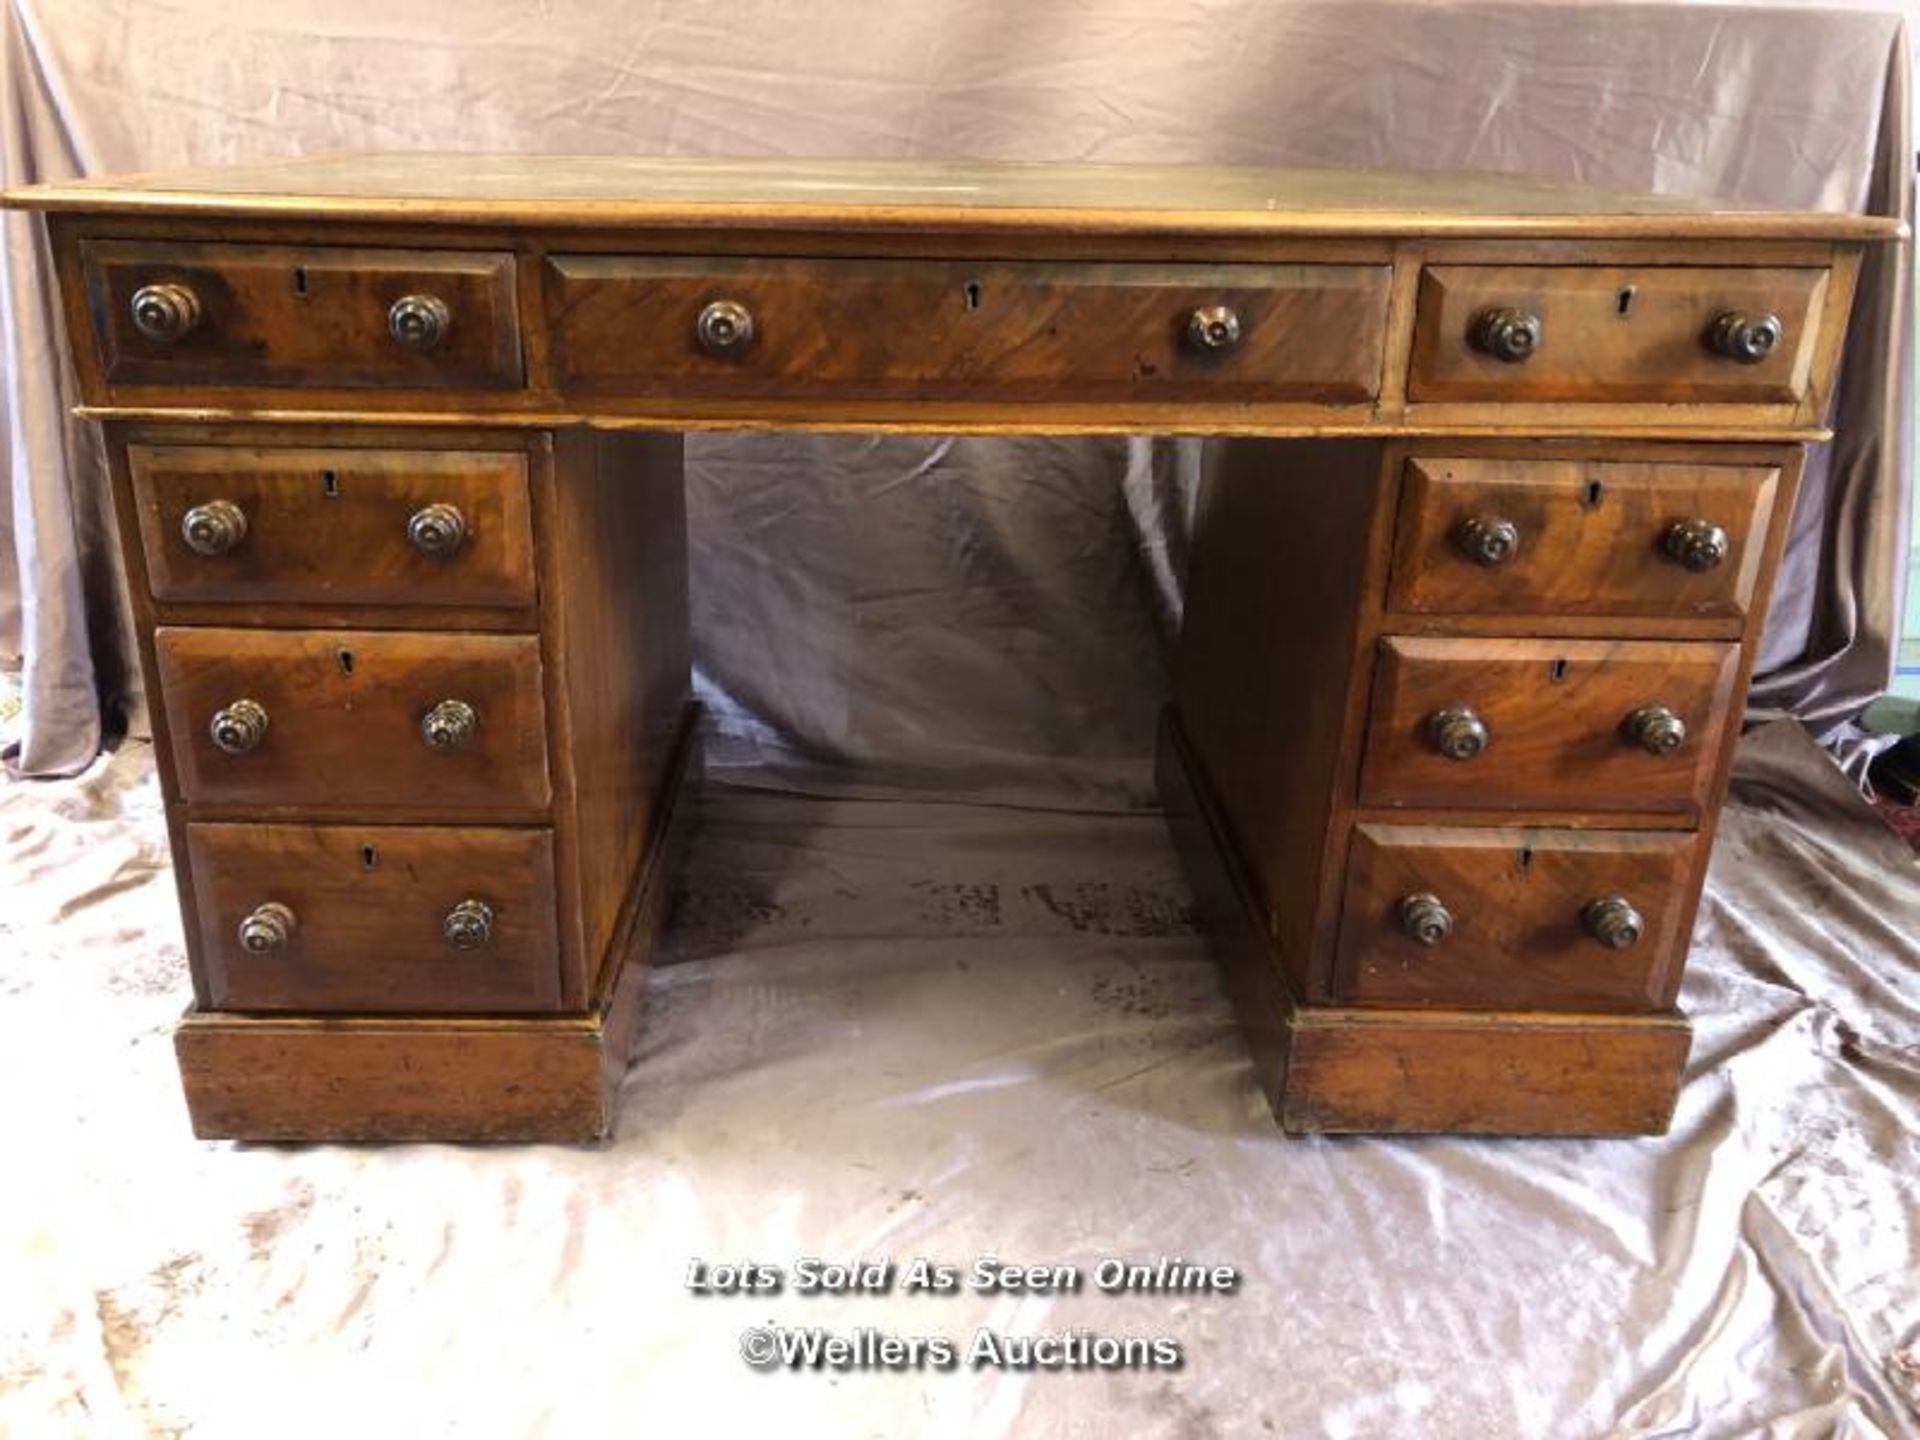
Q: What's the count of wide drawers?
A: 1